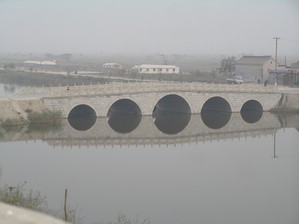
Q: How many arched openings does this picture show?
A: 5